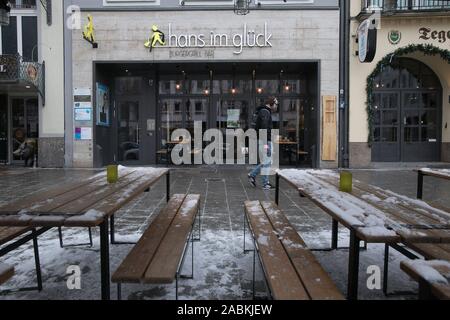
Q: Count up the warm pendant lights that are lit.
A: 5